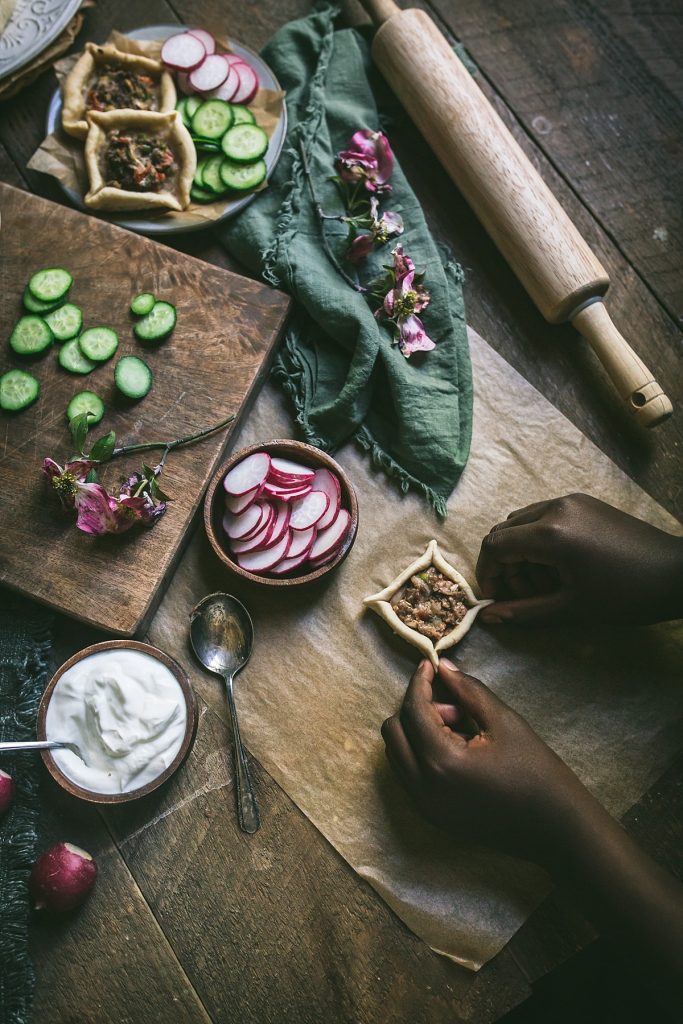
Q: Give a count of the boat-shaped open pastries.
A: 3